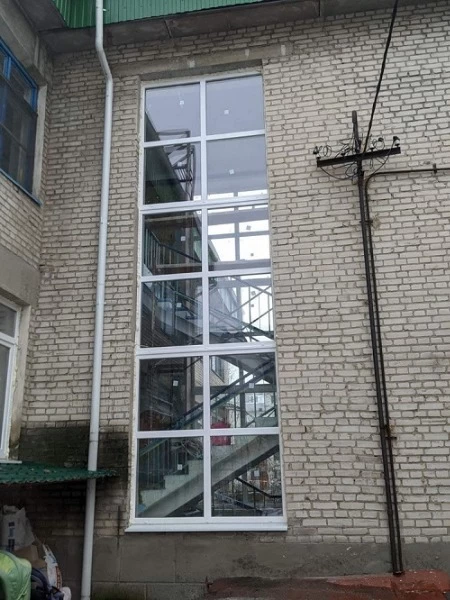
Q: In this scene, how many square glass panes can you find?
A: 12